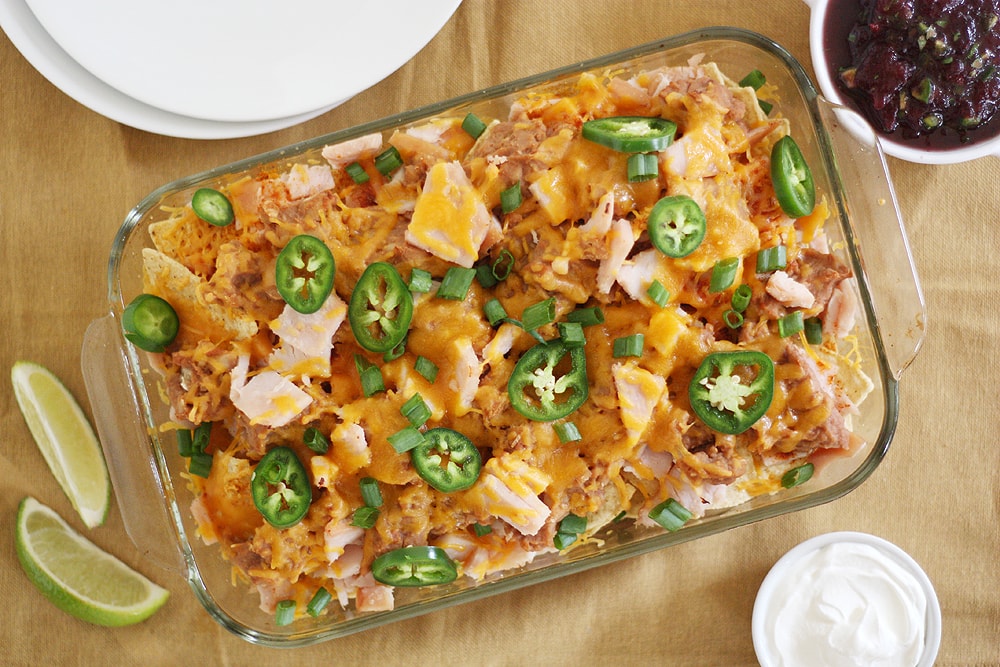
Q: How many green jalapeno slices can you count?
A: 12